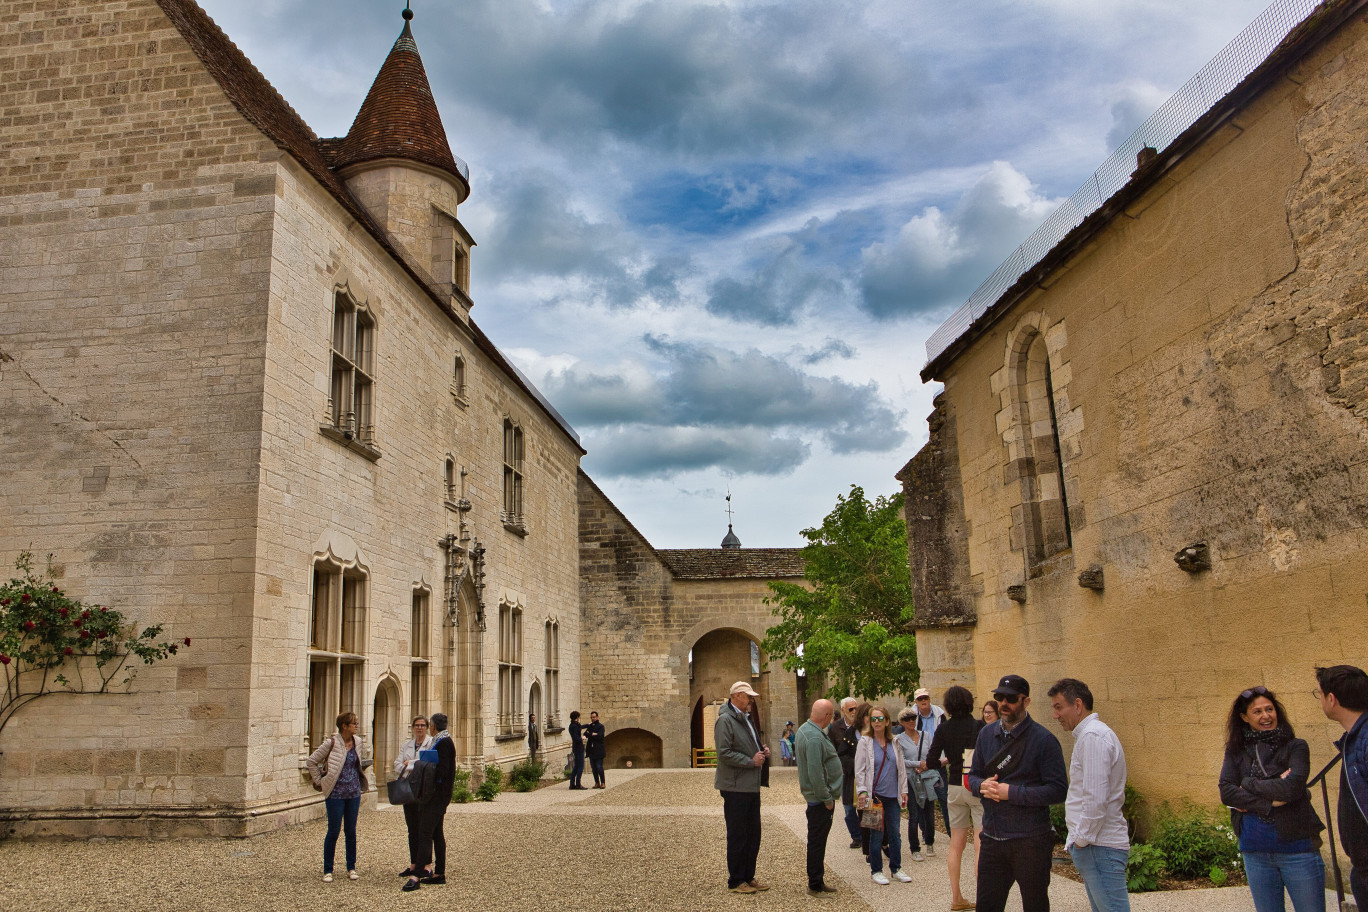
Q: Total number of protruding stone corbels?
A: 3